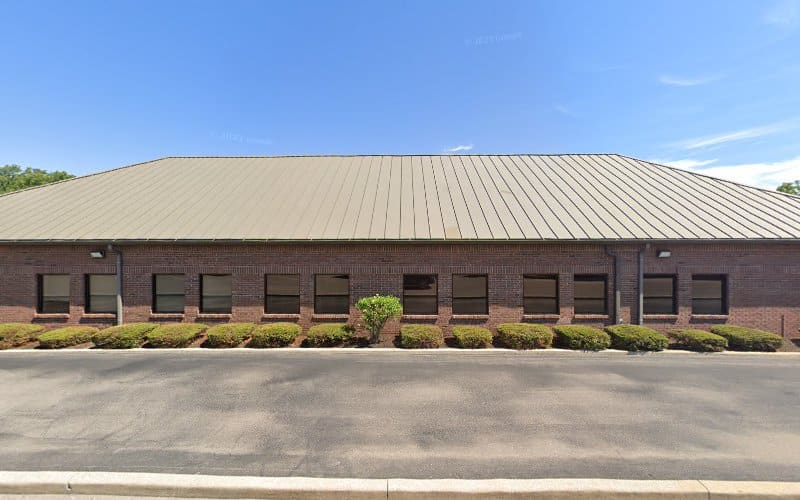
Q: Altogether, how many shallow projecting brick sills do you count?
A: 12